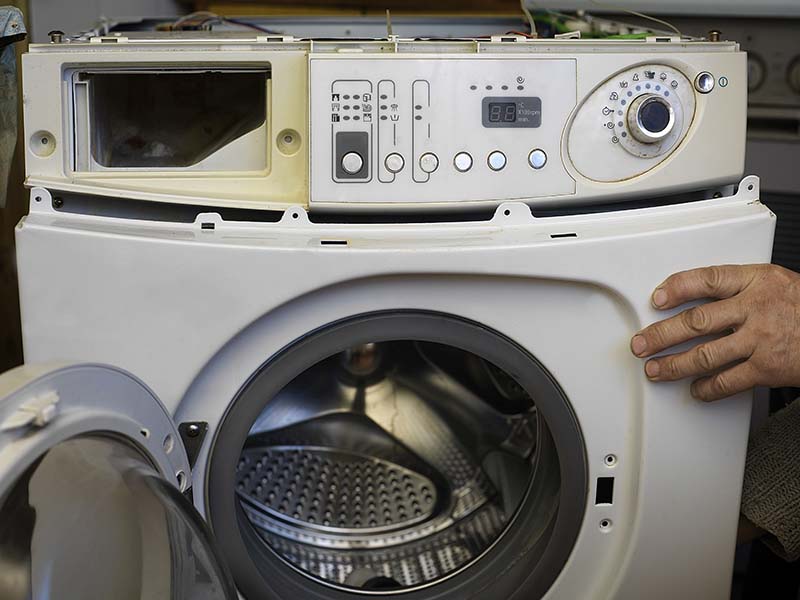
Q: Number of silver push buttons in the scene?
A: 7